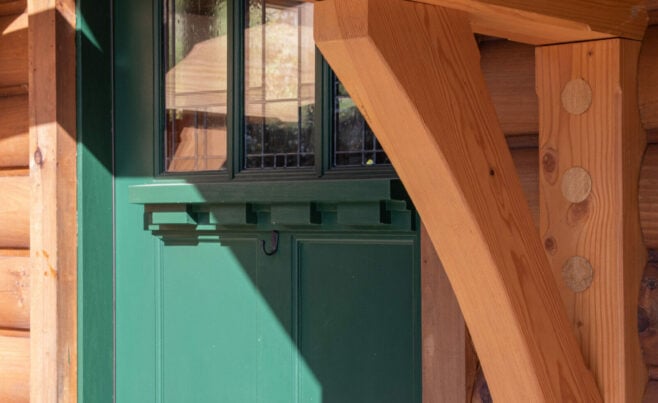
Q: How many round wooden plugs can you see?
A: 3